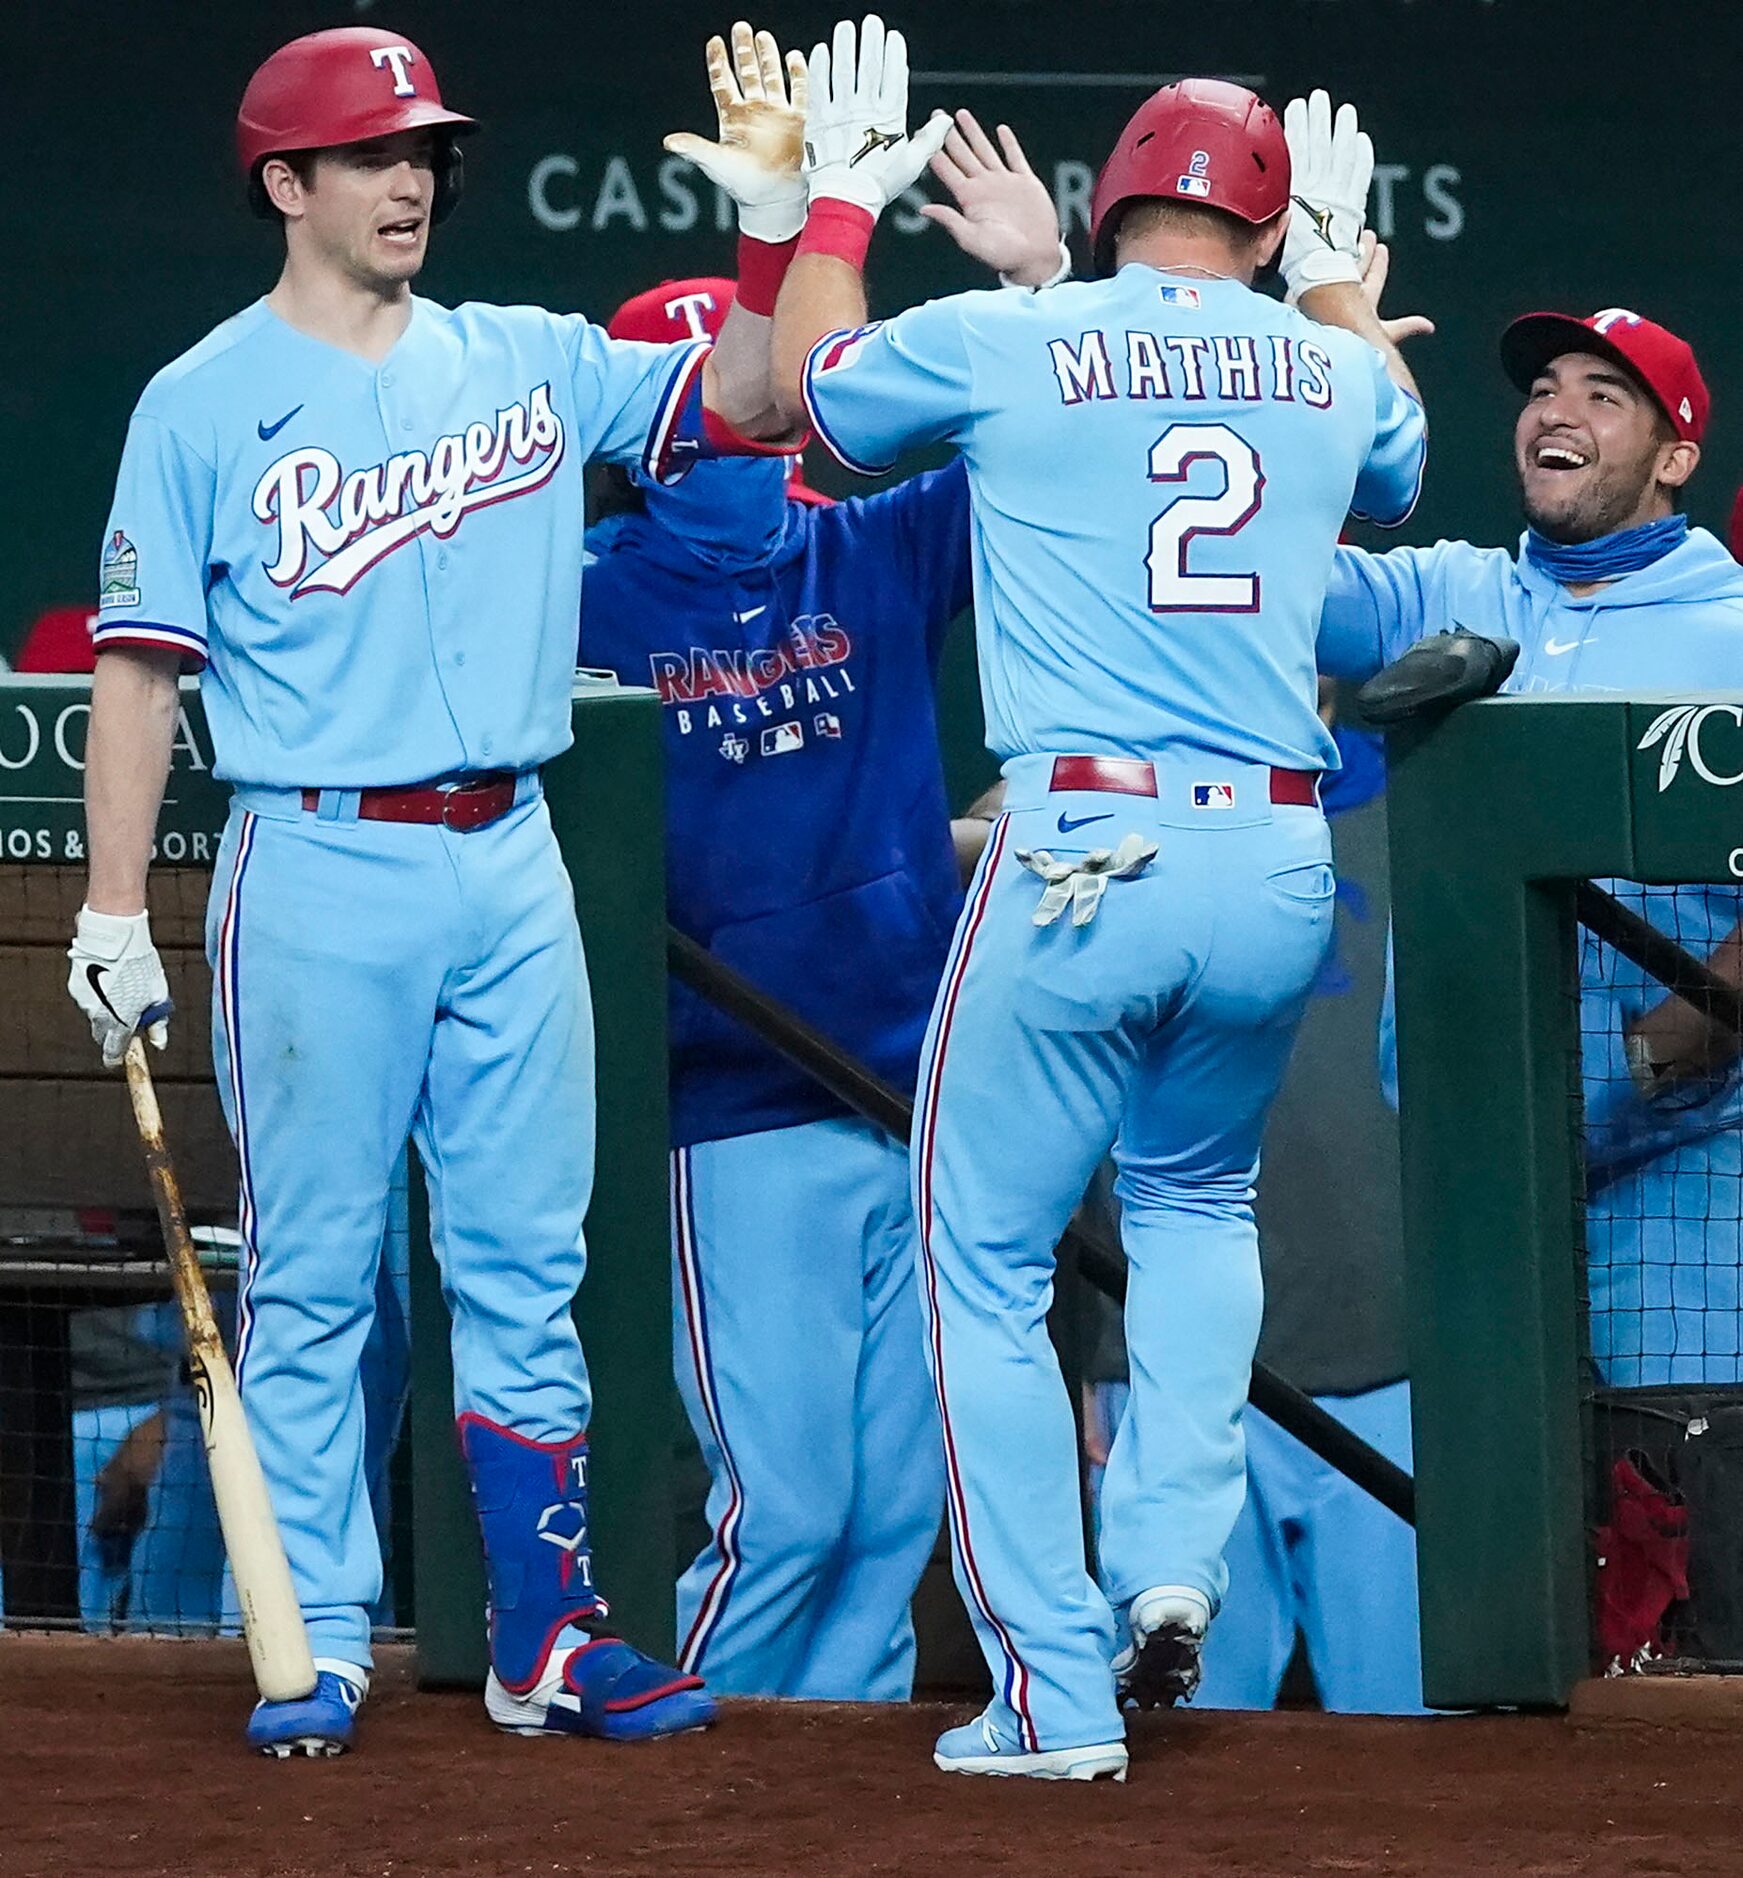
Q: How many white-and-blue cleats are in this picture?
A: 4